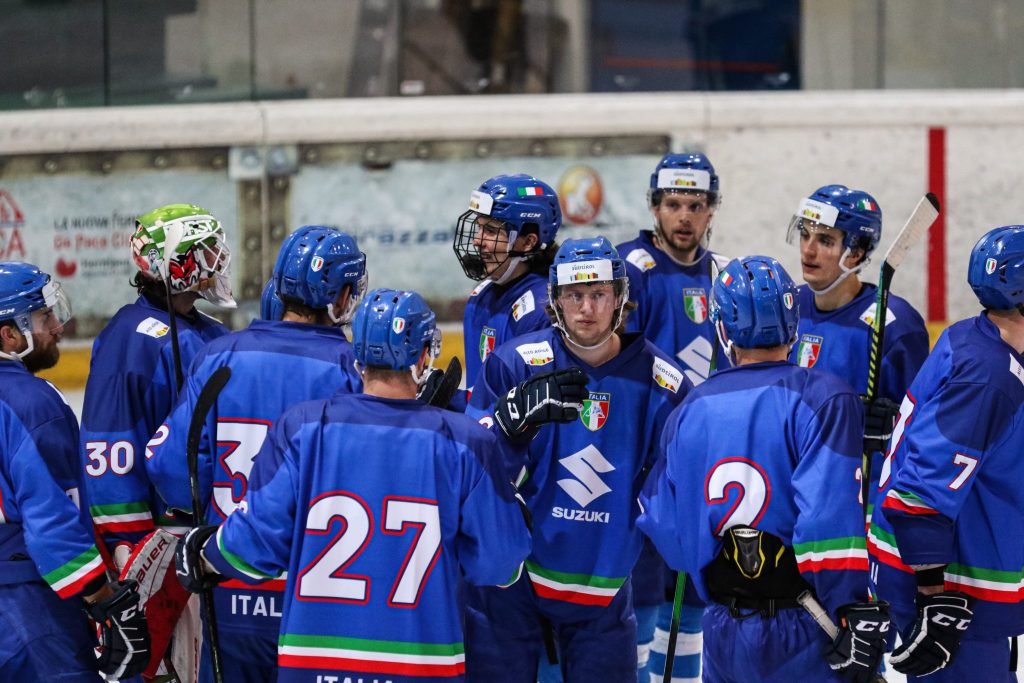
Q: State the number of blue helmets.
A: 10